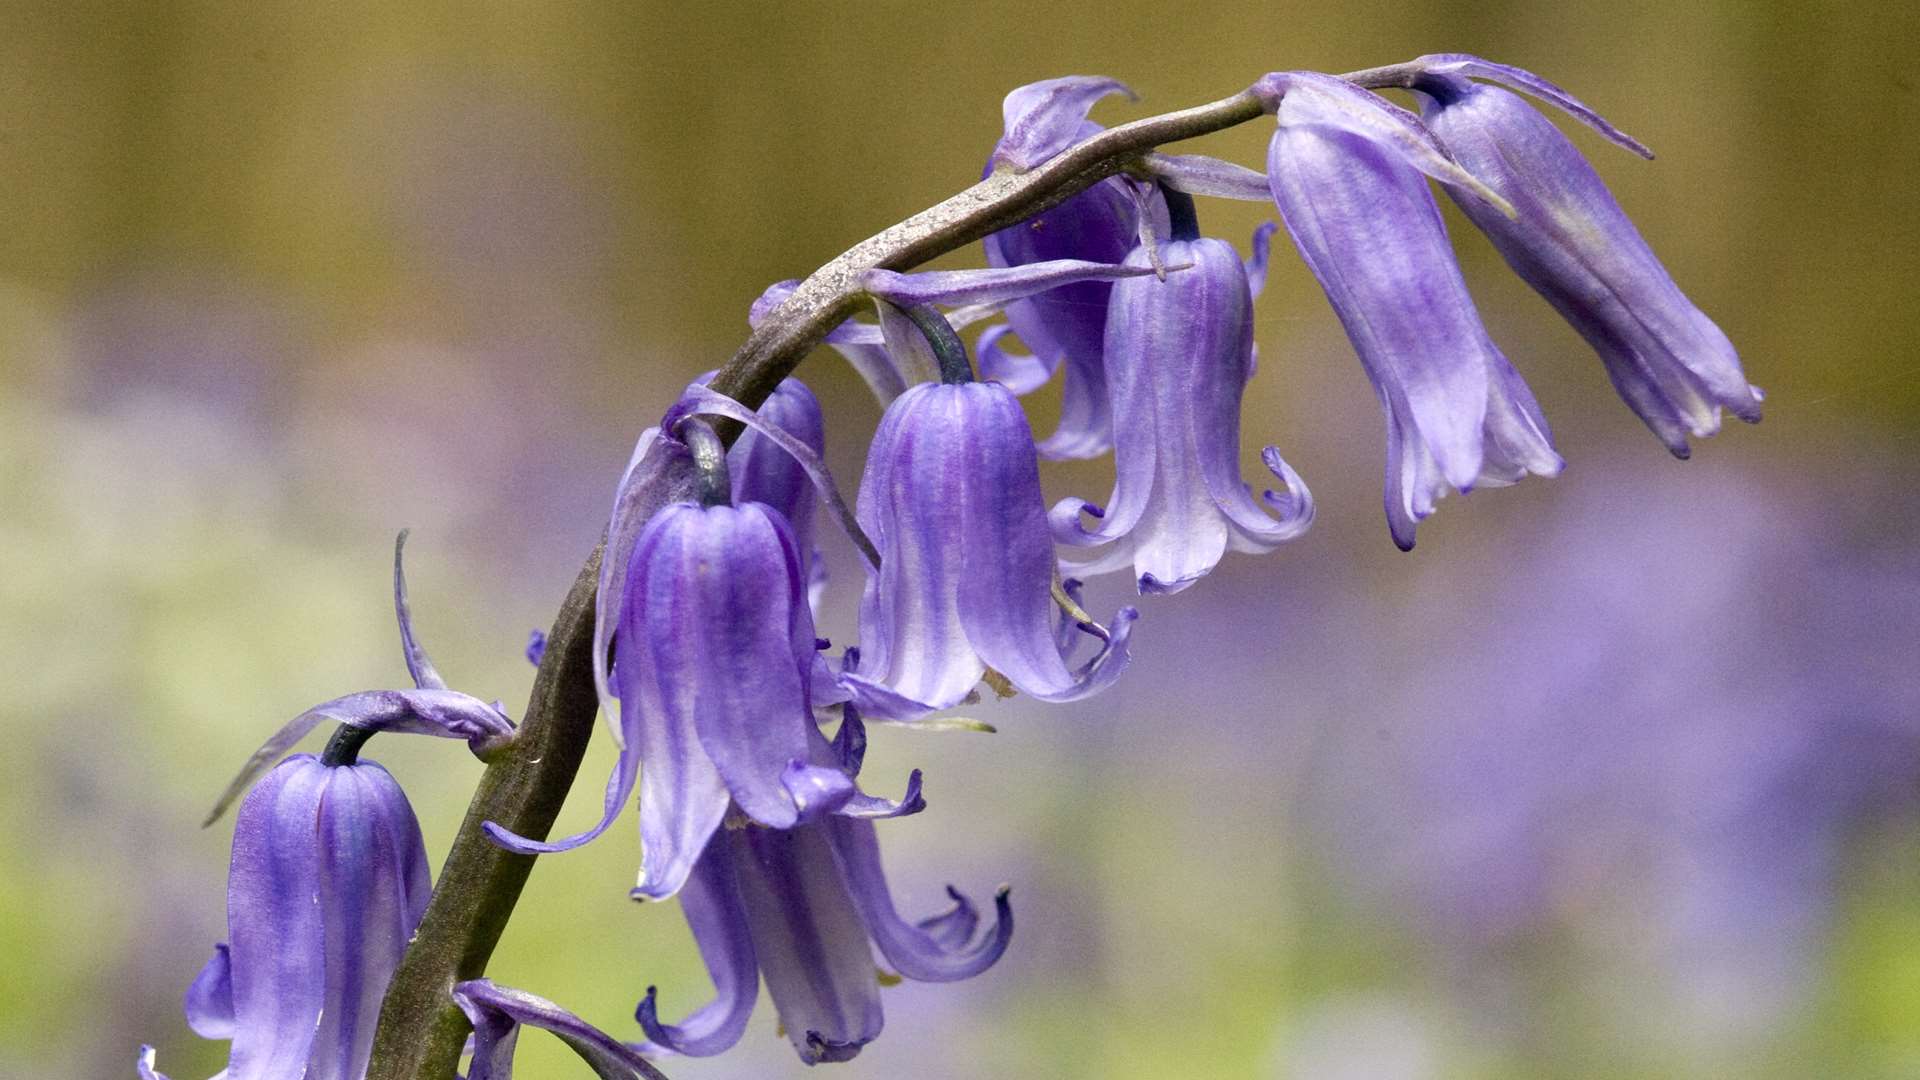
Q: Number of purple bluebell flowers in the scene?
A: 9